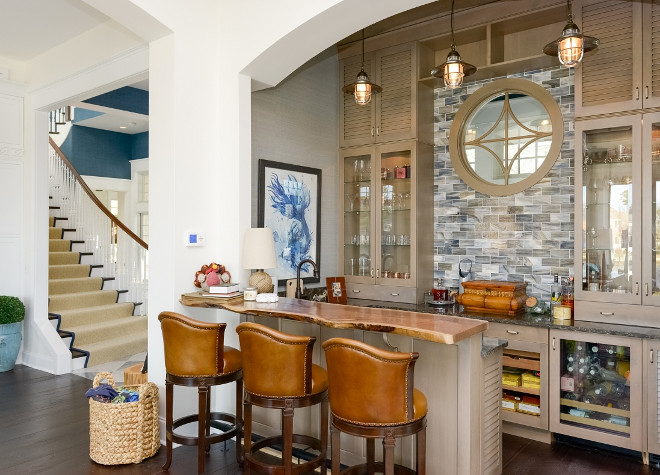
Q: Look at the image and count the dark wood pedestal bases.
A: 3